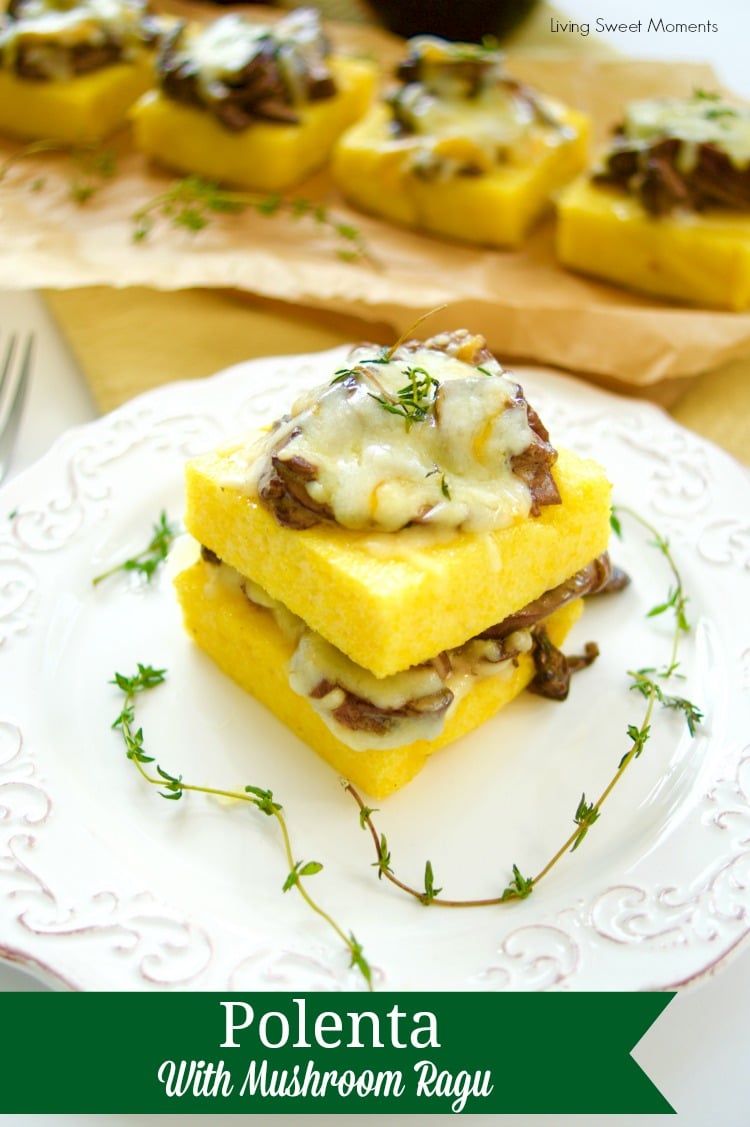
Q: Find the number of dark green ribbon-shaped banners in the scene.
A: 1